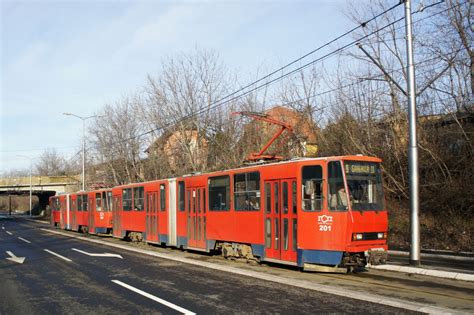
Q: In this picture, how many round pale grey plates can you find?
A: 0